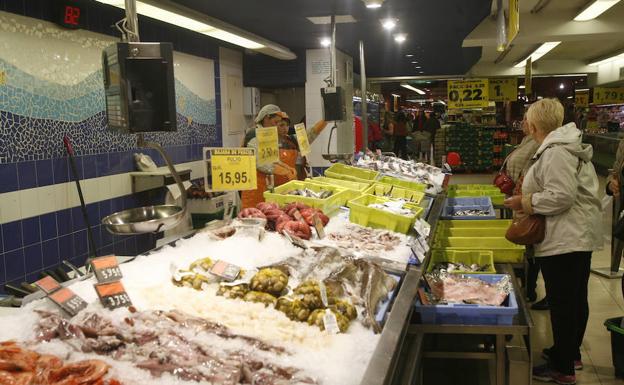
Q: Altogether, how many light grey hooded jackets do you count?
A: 1